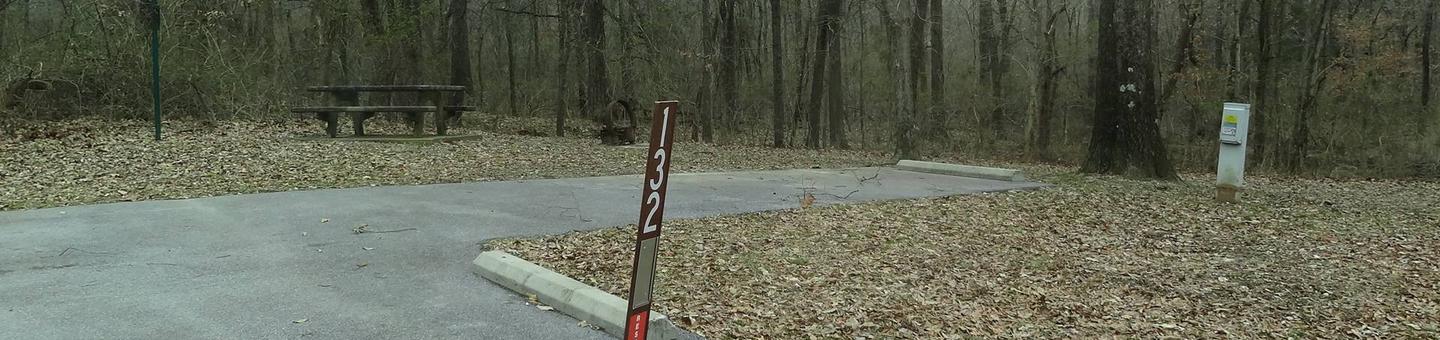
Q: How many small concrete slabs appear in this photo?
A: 2